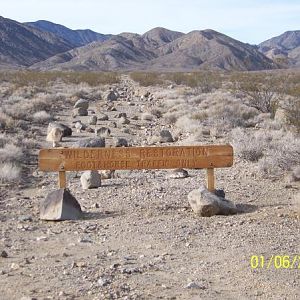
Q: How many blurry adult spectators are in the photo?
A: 0